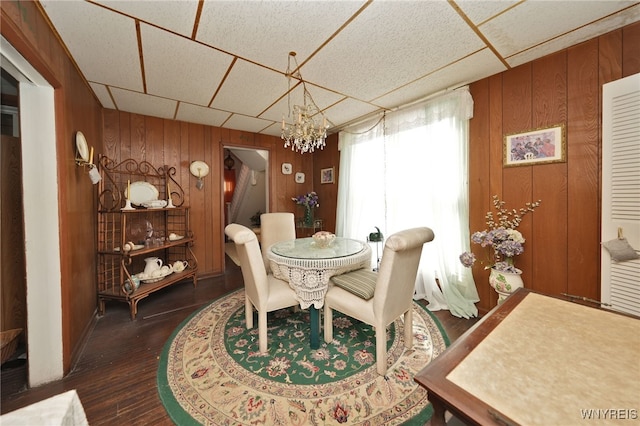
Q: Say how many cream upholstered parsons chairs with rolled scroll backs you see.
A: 3